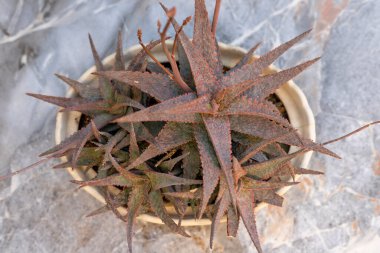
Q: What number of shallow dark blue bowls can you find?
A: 0